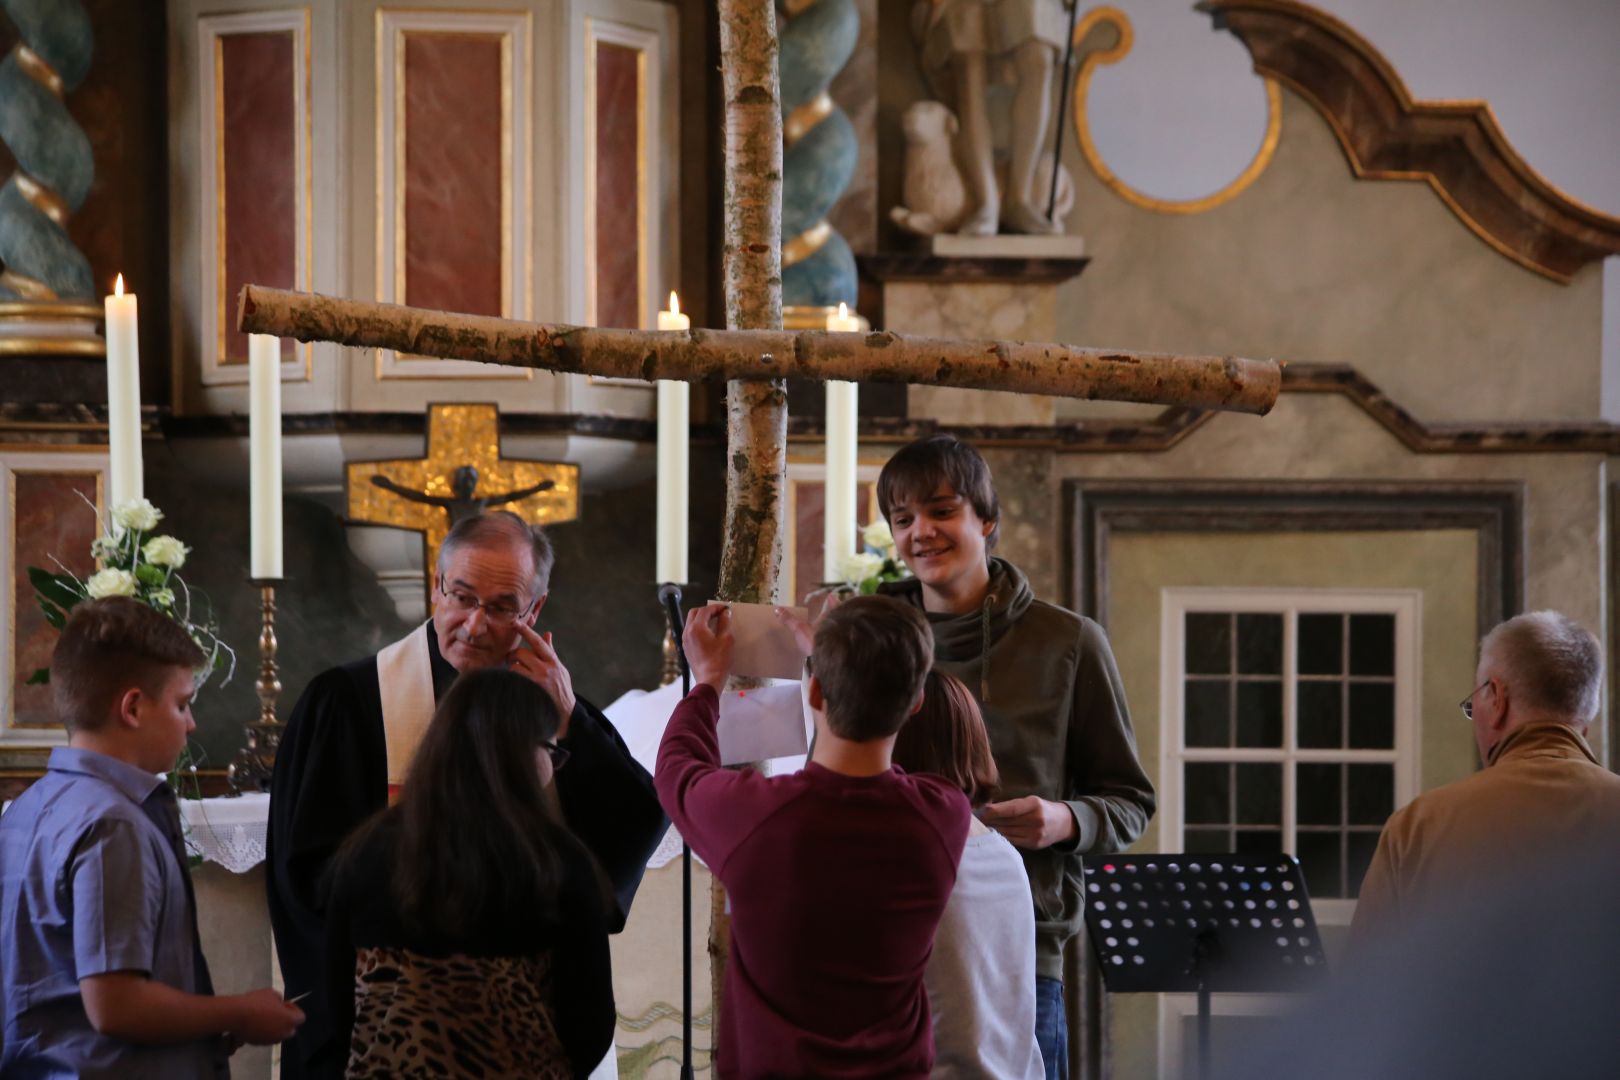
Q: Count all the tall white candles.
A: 4